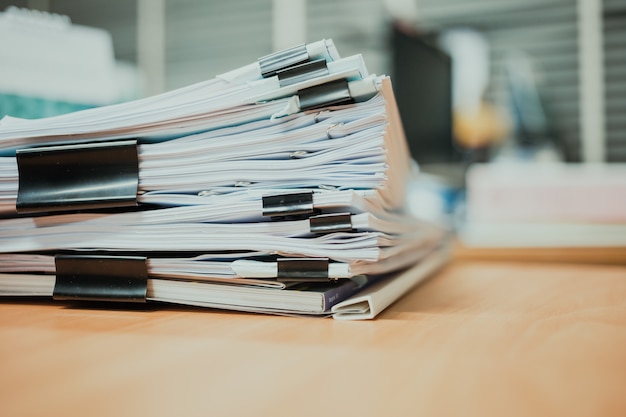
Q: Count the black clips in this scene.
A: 8